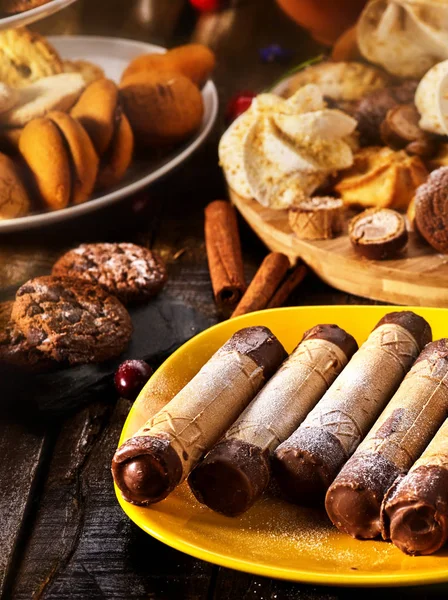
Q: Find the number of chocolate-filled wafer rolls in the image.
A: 5